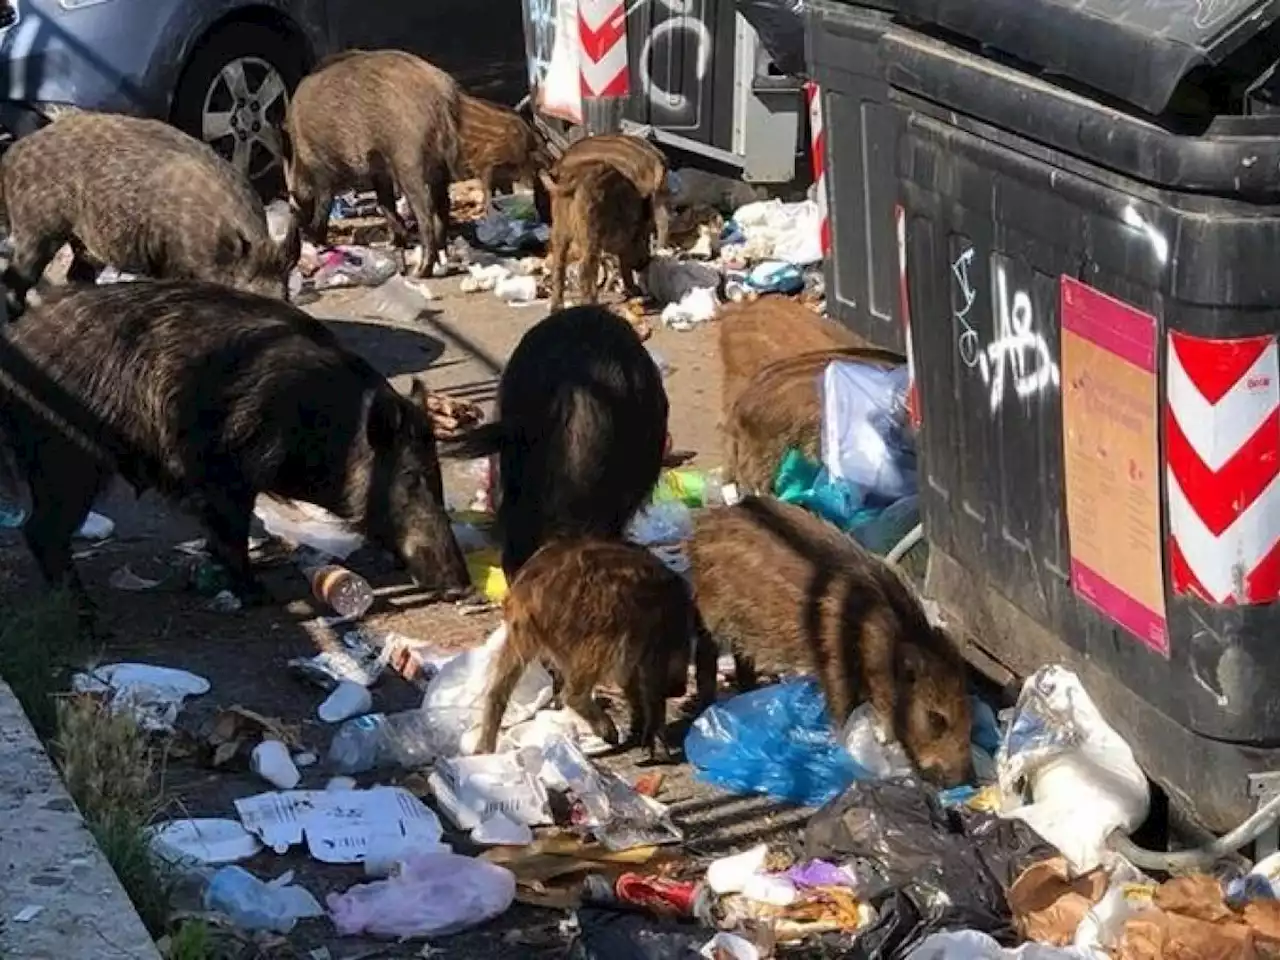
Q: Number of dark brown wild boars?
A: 2